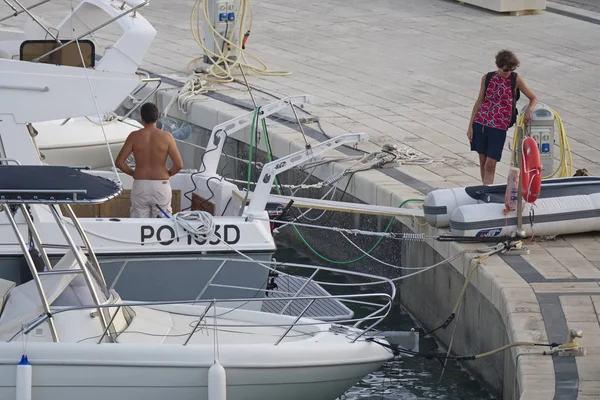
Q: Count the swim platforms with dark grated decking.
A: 1